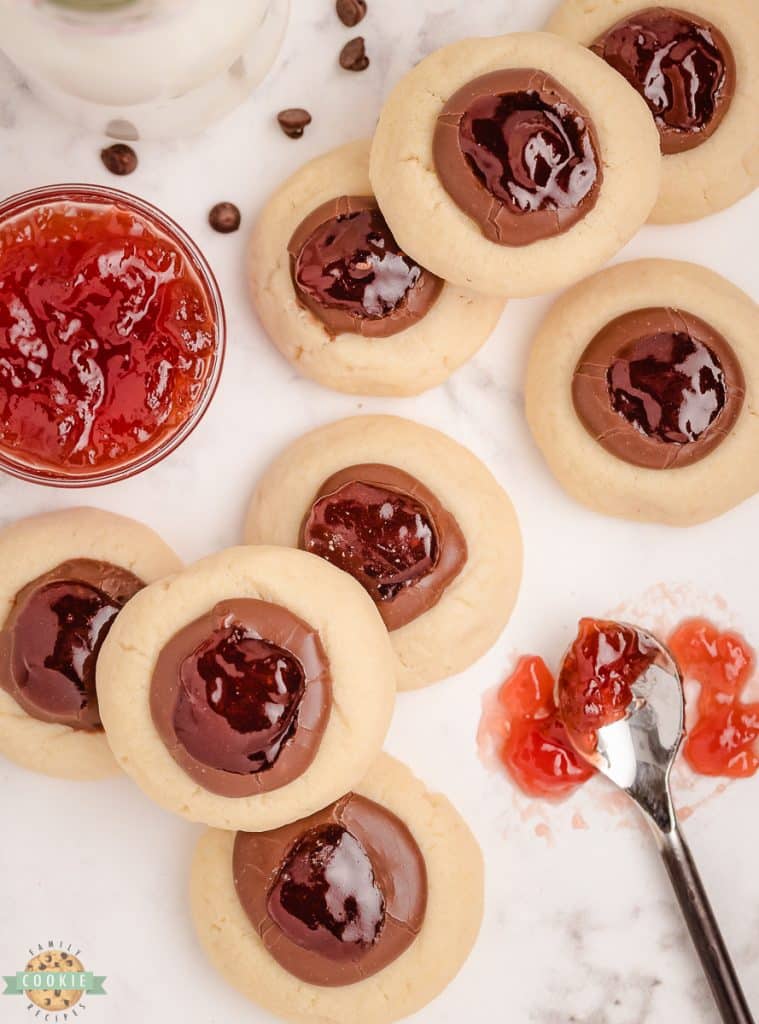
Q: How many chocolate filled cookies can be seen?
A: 8